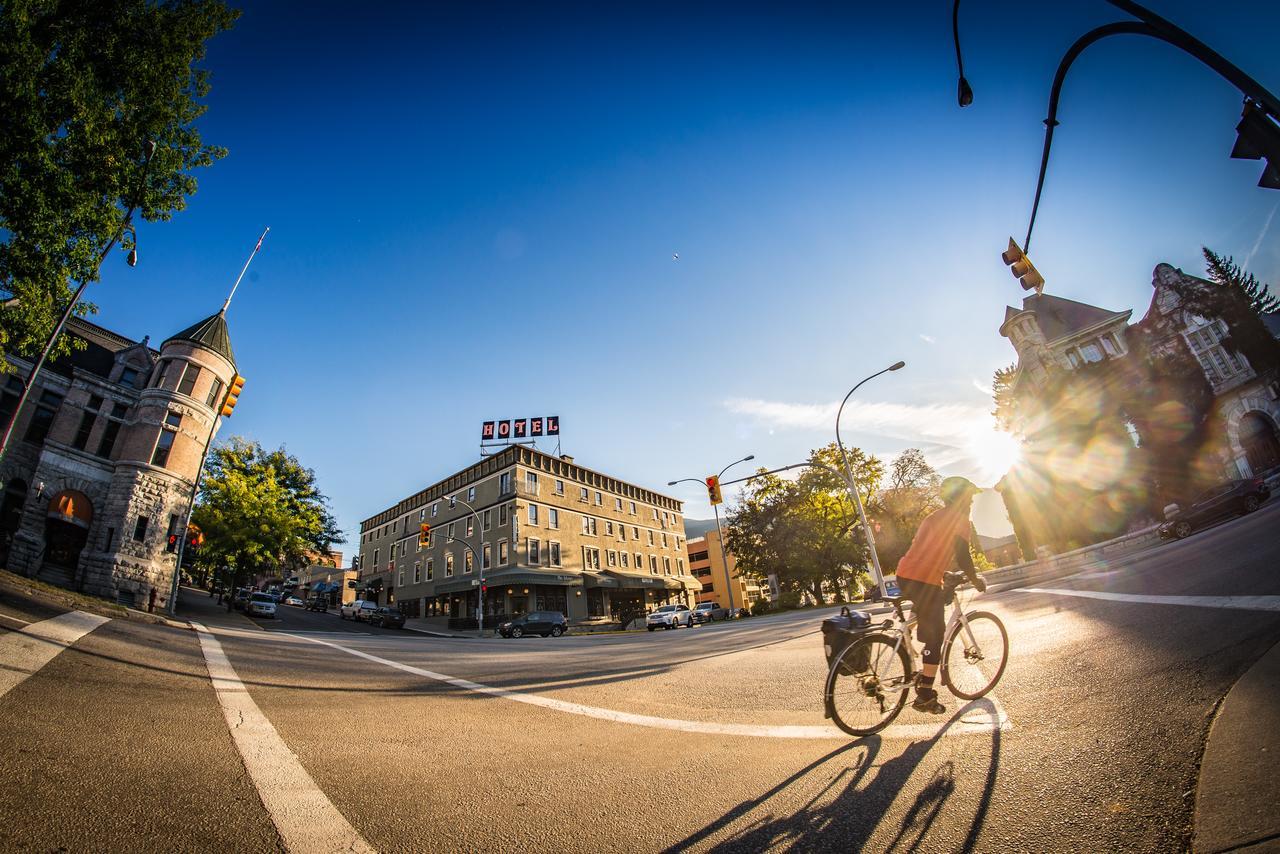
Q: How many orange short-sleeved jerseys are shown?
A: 1